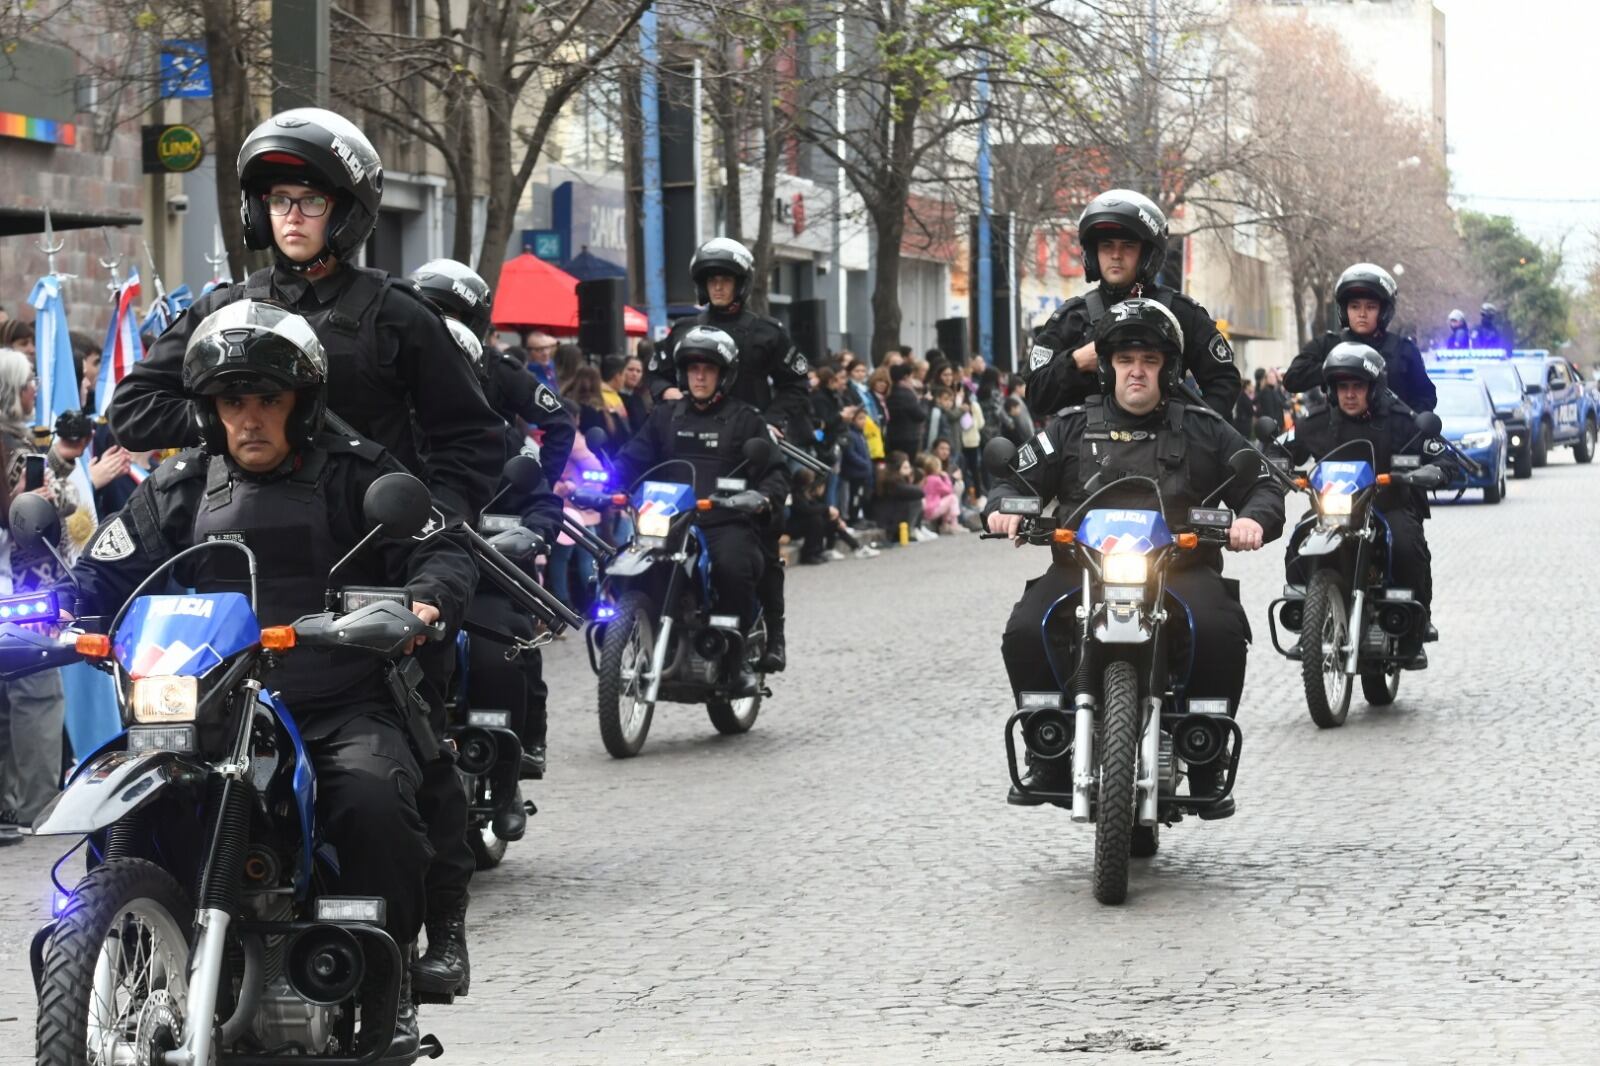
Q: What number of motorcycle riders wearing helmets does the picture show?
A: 10